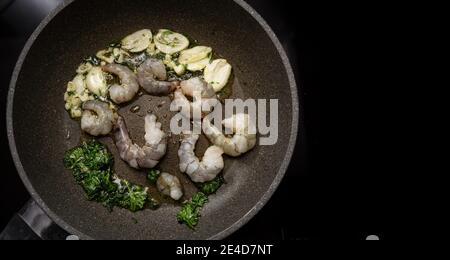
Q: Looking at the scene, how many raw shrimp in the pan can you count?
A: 8